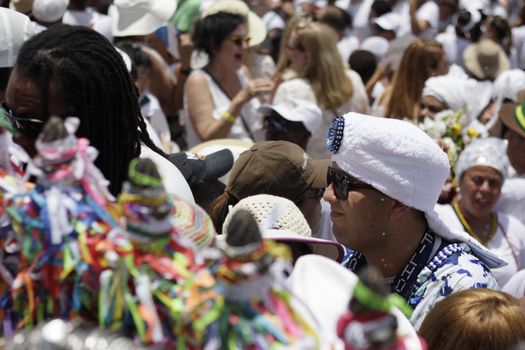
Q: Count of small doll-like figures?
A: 4